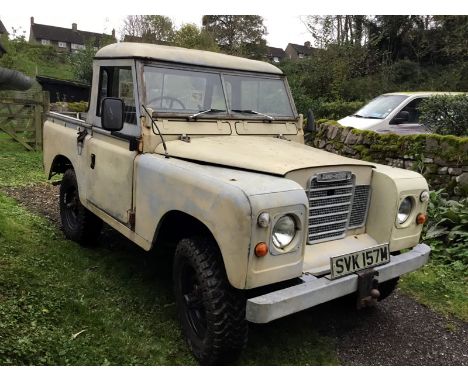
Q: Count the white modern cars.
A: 1